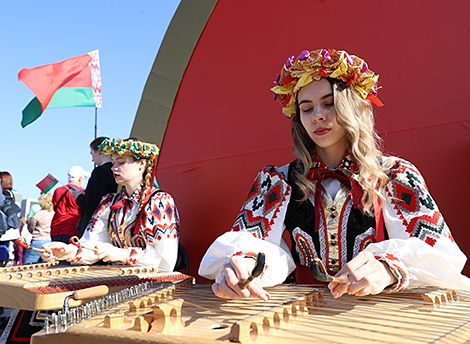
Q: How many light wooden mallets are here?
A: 4